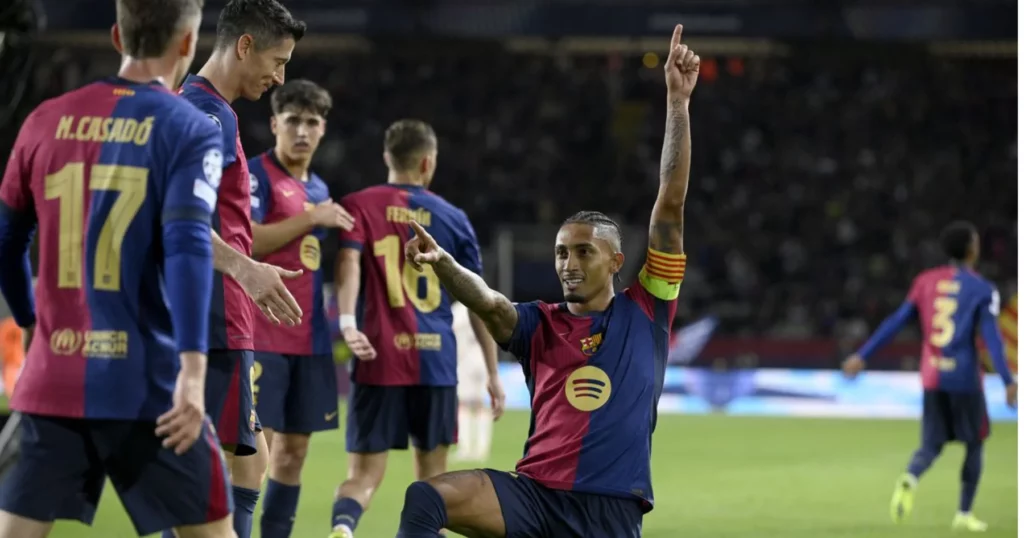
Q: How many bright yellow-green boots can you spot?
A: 3